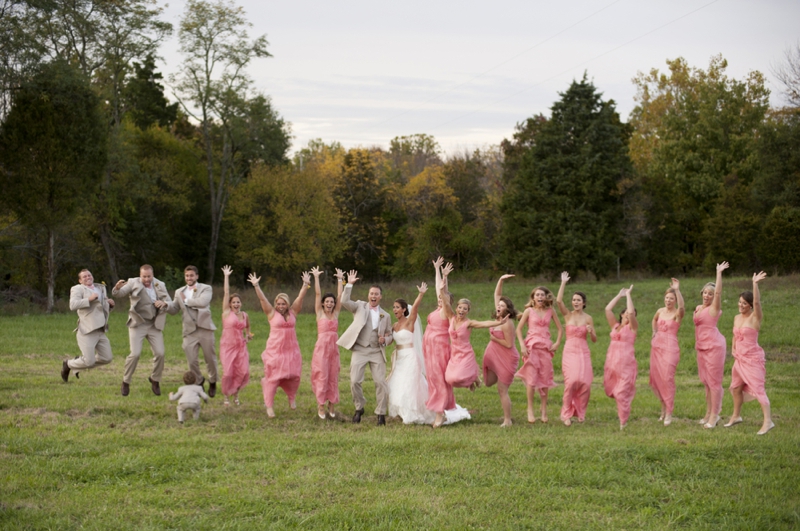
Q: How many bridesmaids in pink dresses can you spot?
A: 12